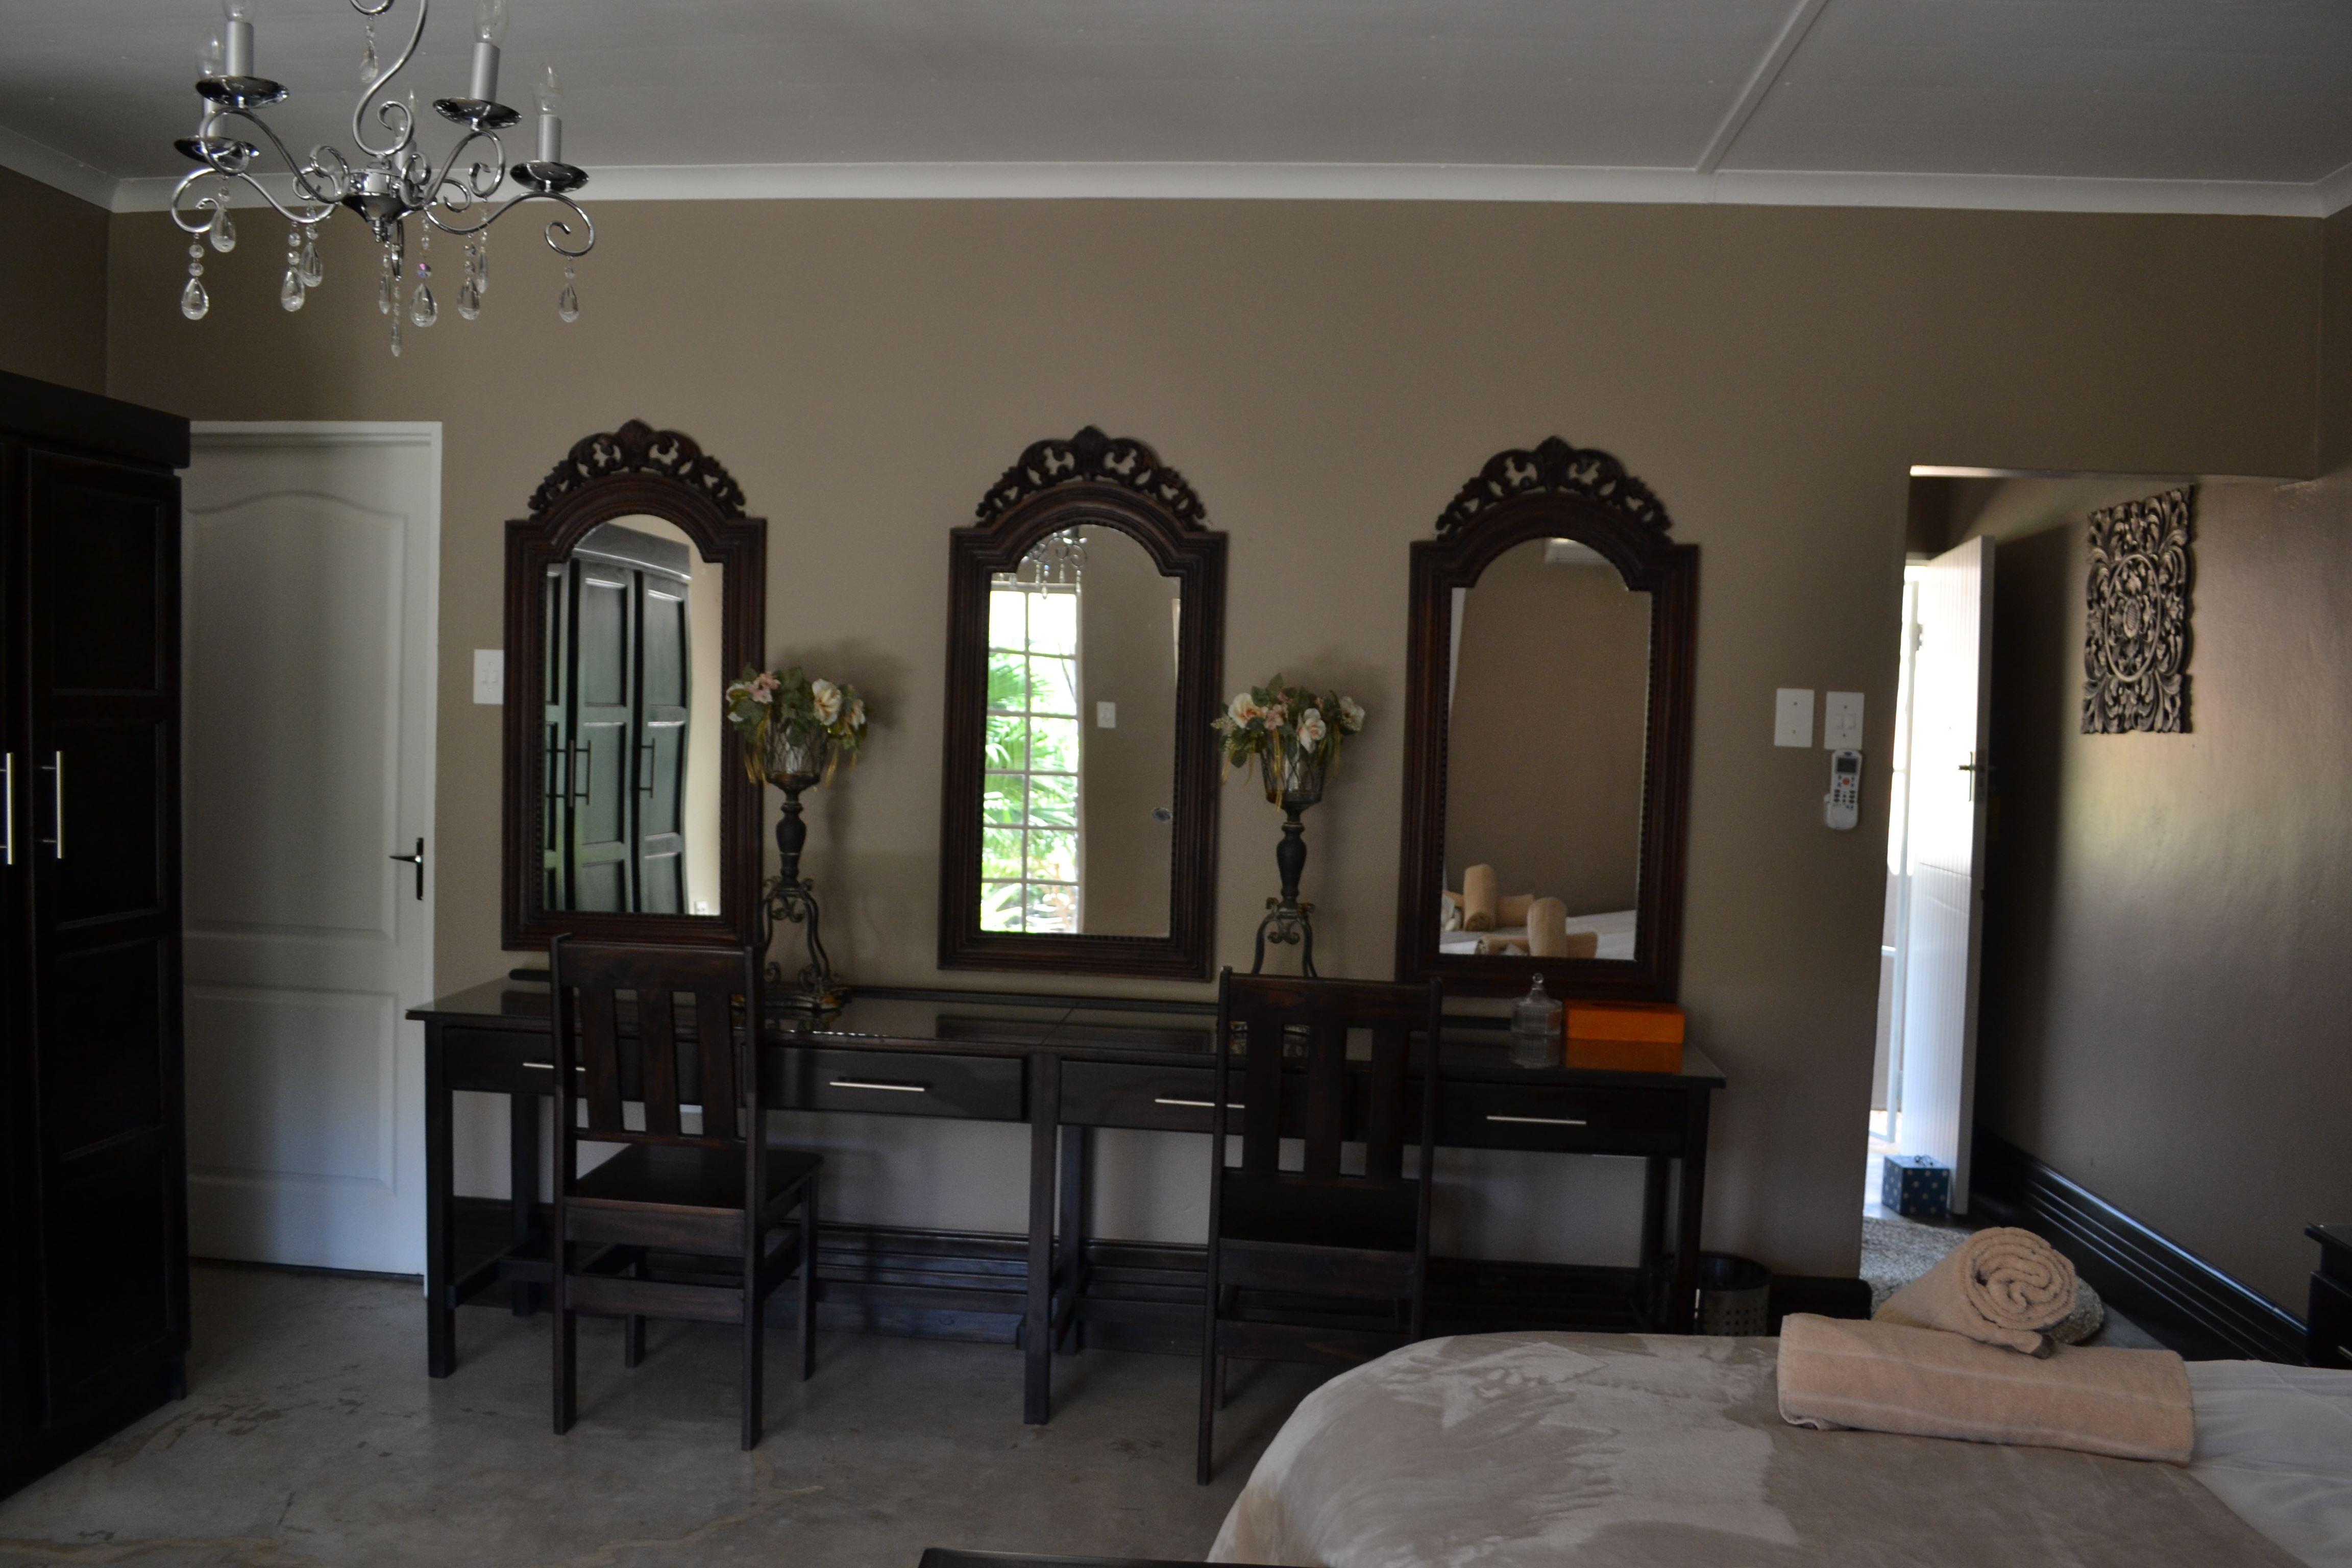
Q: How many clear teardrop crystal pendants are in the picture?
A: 11